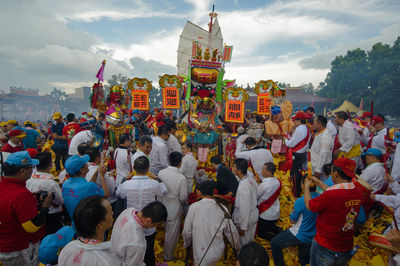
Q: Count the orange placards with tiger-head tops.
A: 4